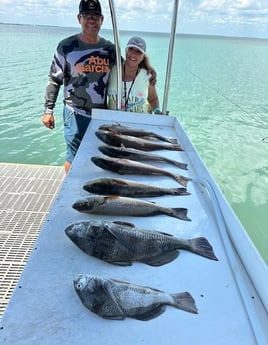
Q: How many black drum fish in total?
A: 2